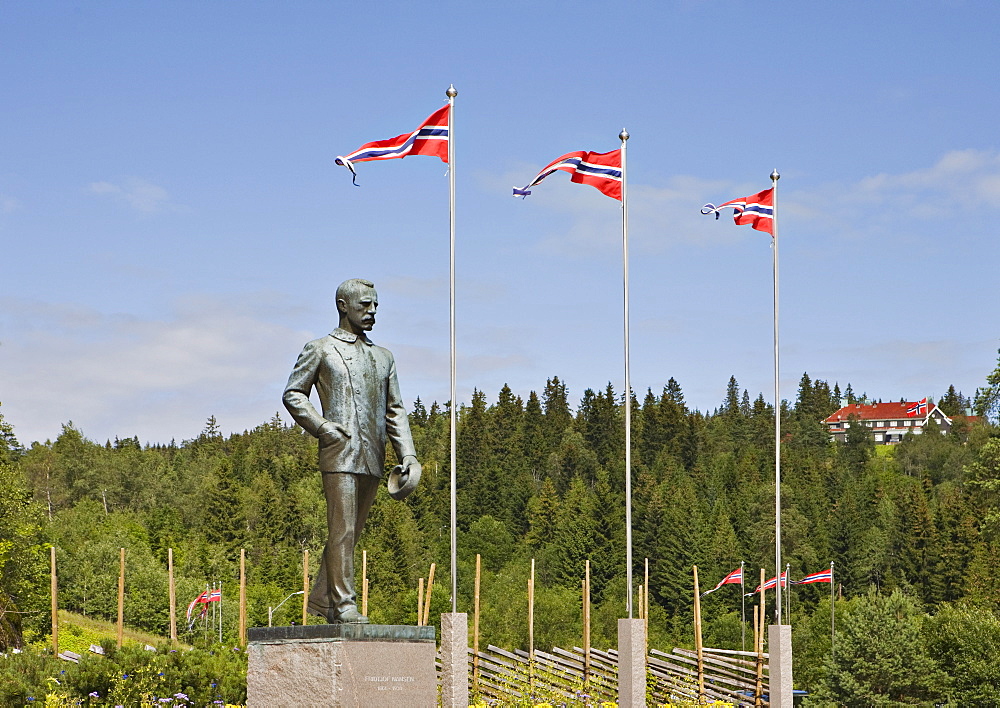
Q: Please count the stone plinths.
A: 4